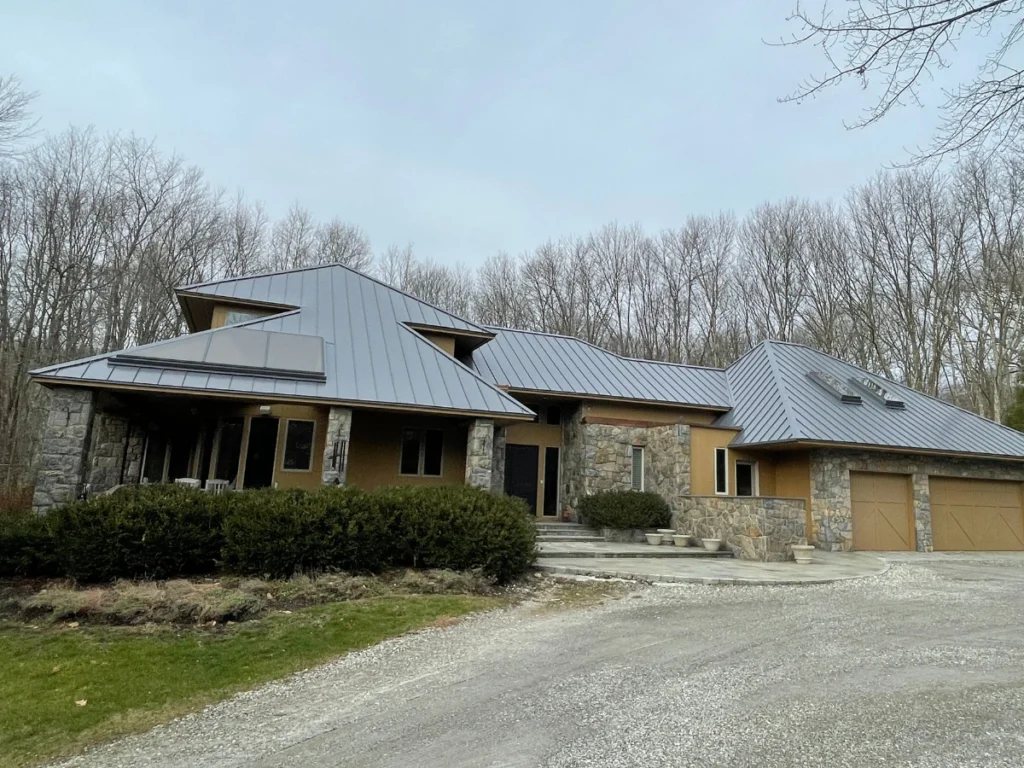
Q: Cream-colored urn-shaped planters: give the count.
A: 5